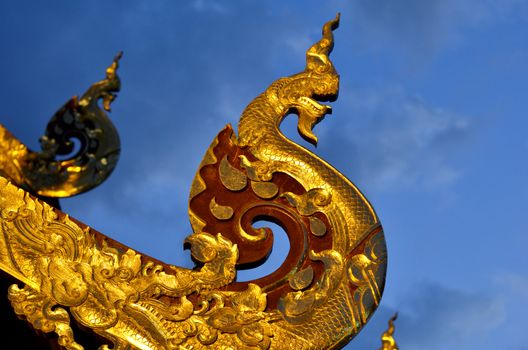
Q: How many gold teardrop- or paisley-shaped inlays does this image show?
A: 5